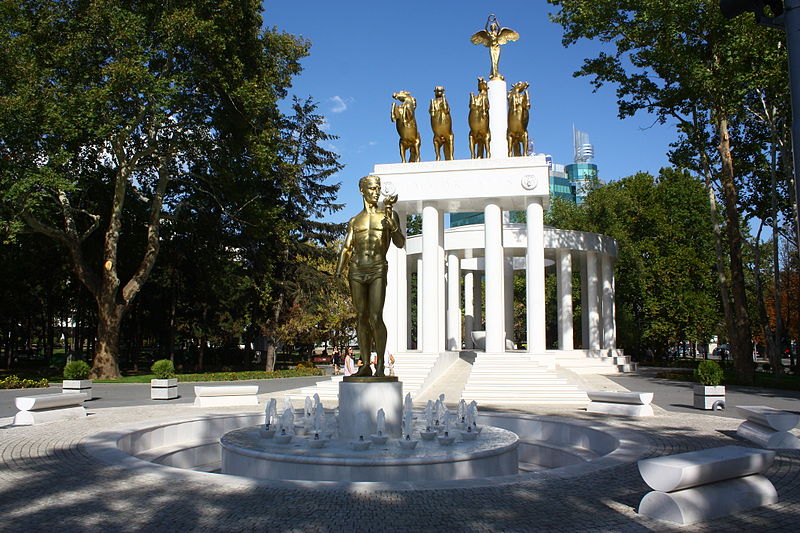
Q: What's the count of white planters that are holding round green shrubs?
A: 3